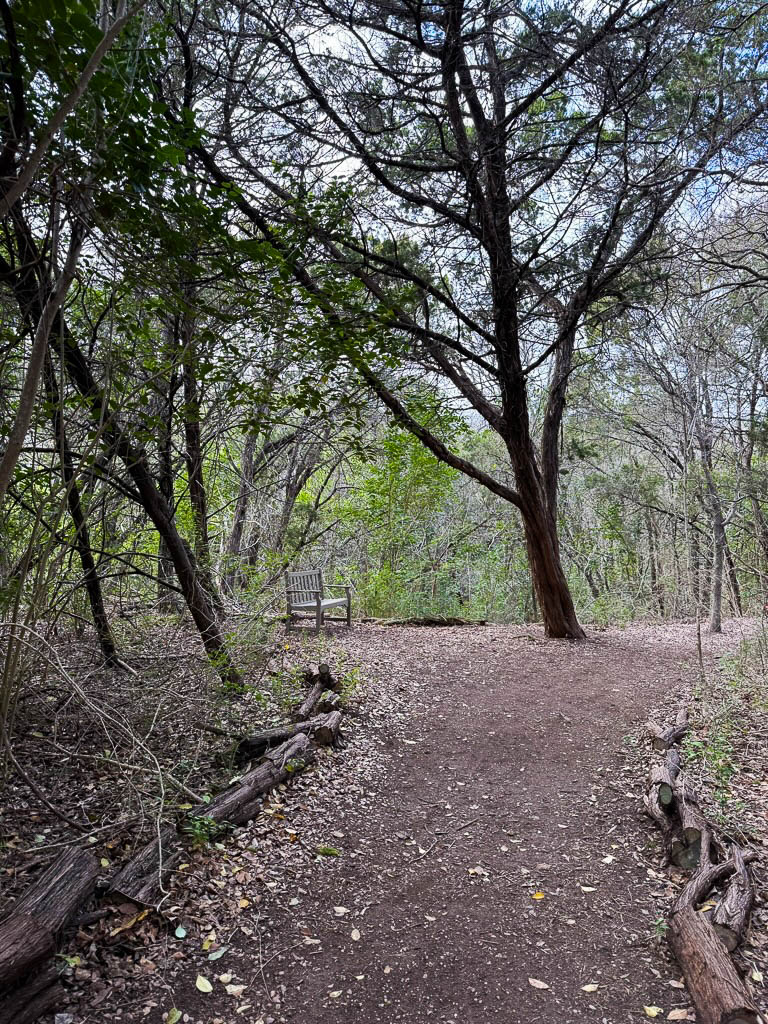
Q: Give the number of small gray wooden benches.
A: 1